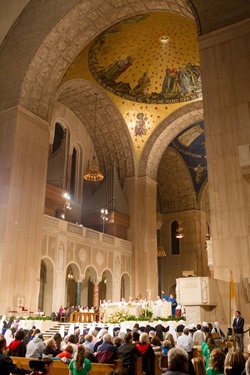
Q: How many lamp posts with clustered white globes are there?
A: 2